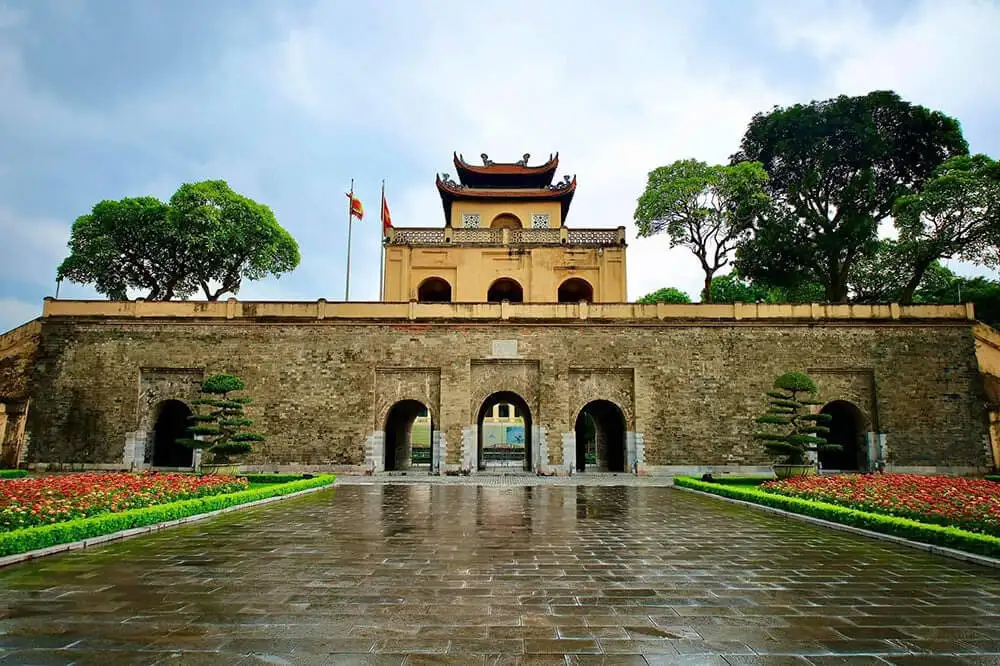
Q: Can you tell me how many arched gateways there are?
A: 5